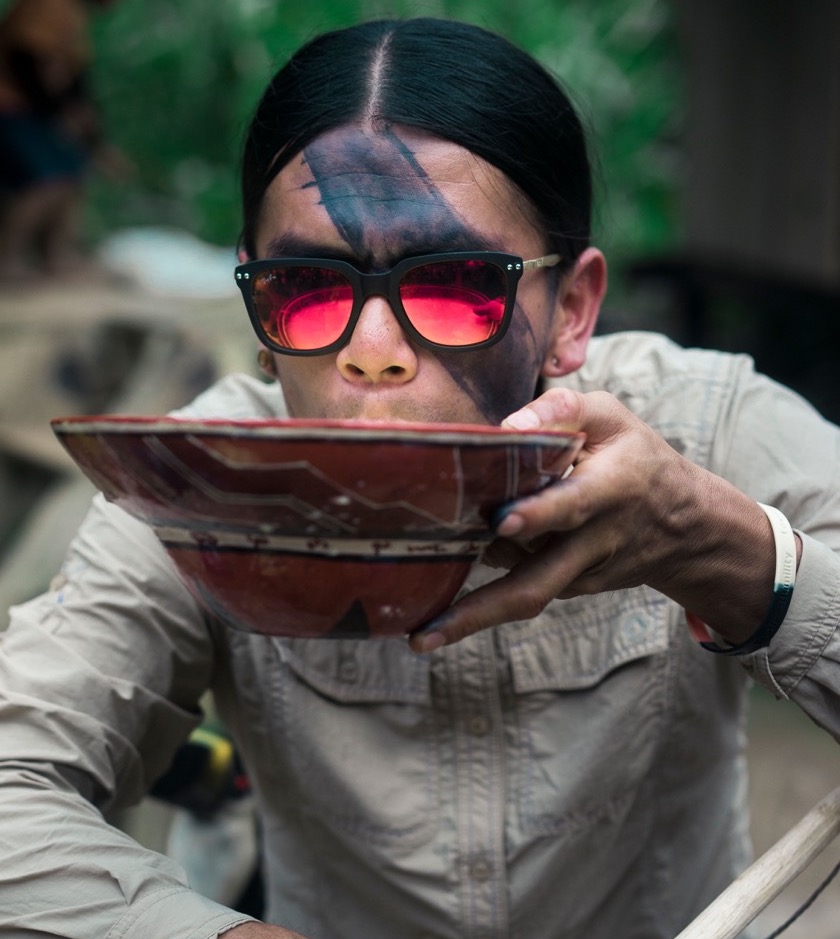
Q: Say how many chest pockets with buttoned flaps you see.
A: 2